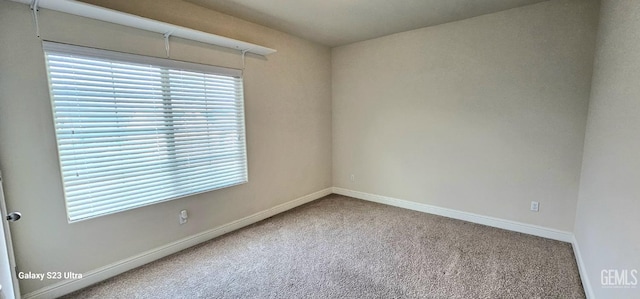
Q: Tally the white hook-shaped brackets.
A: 3